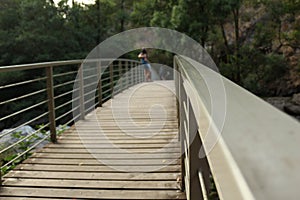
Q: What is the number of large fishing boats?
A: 0